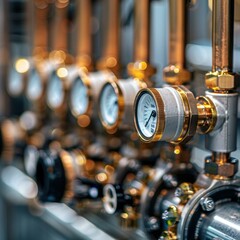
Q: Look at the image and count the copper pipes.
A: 7